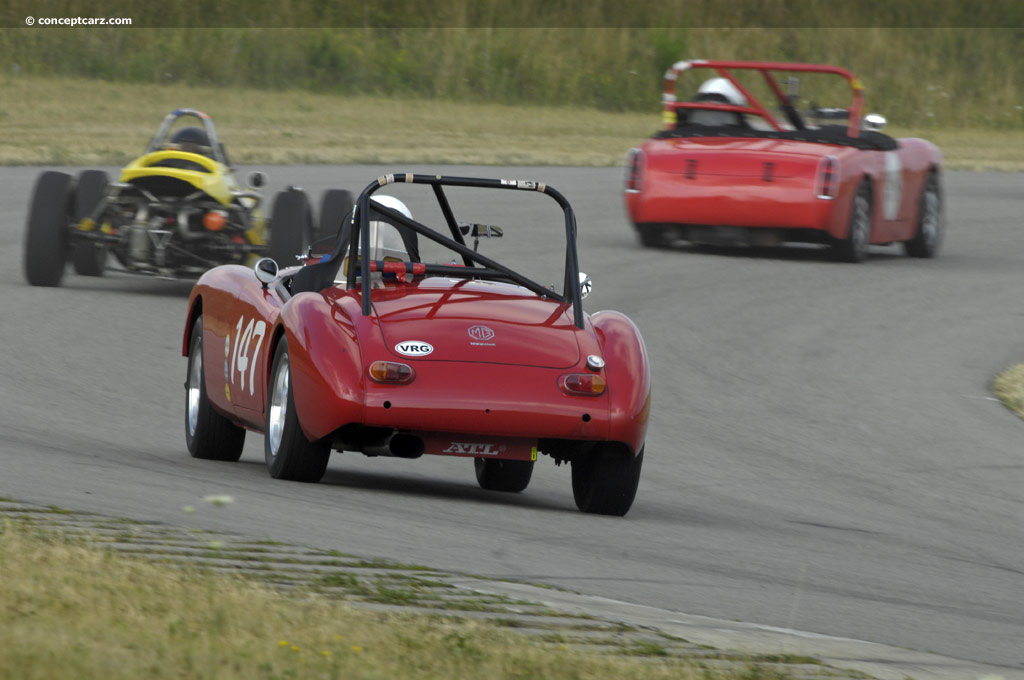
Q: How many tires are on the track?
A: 11